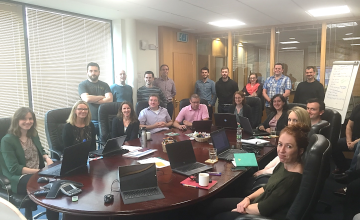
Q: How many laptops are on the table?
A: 8